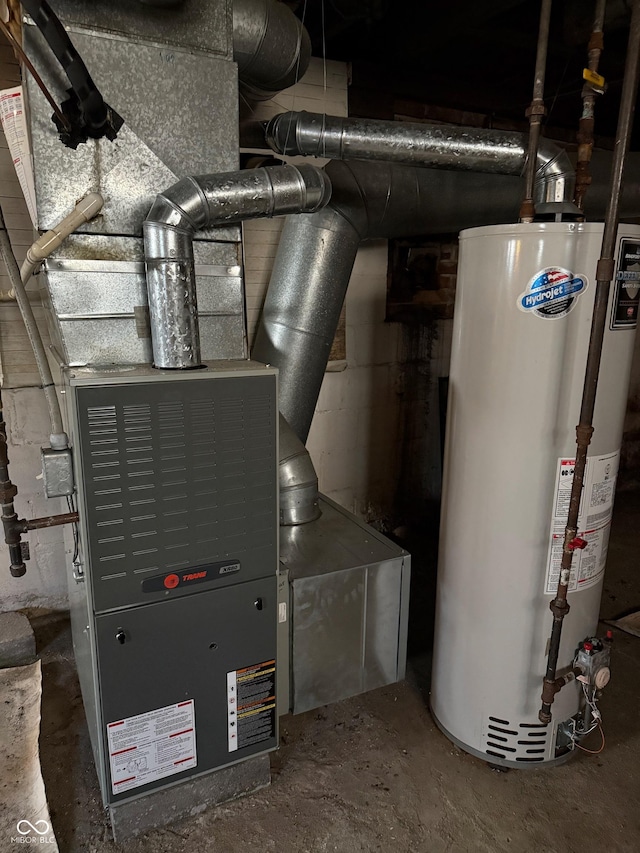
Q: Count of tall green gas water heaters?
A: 0